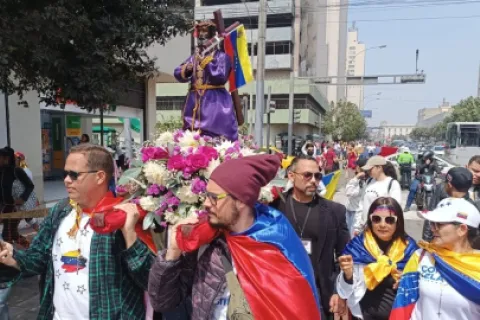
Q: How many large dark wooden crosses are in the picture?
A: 1